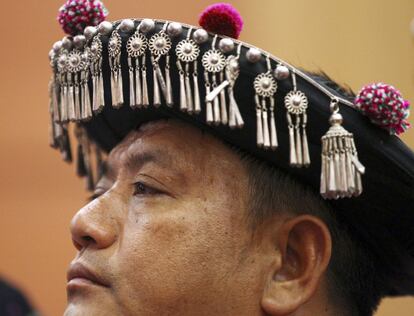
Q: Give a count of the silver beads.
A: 13